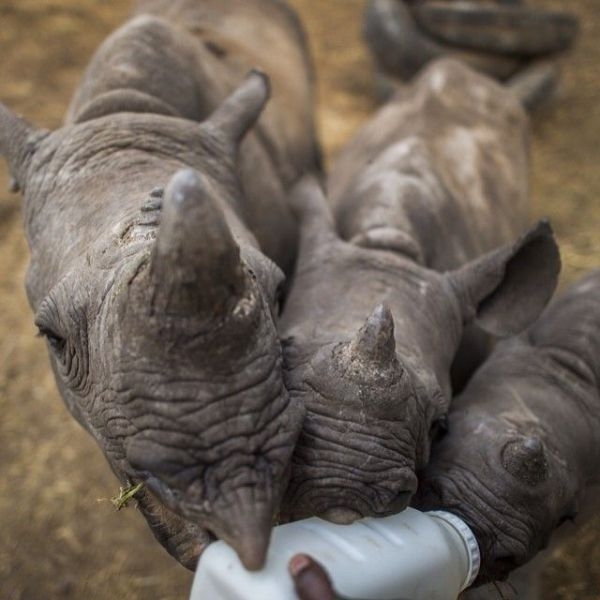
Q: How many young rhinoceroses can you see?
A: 3